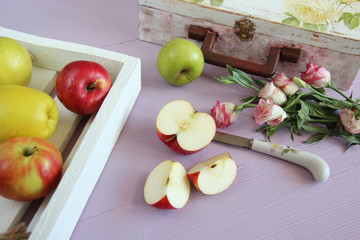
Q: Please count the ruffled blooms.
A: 6